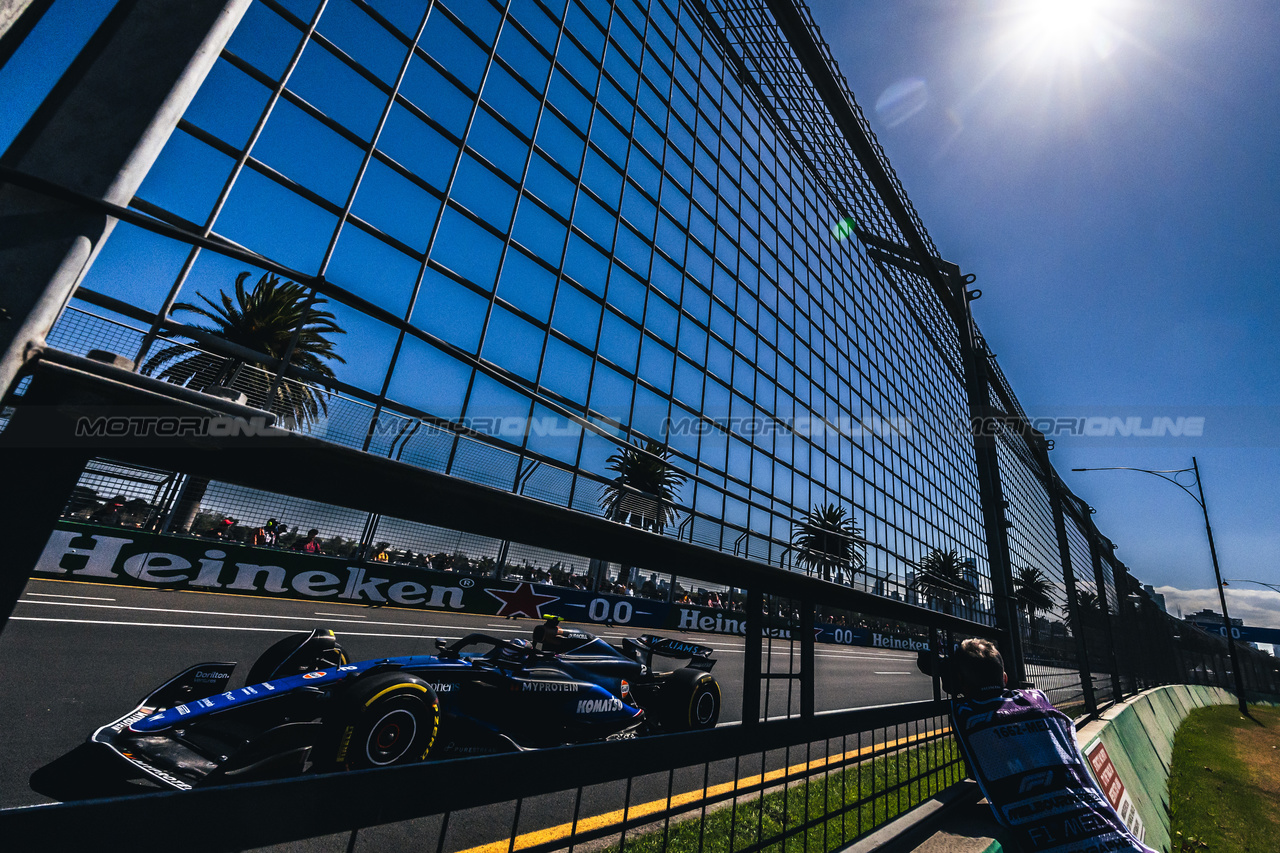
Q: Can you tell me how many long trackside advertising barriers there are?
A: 1